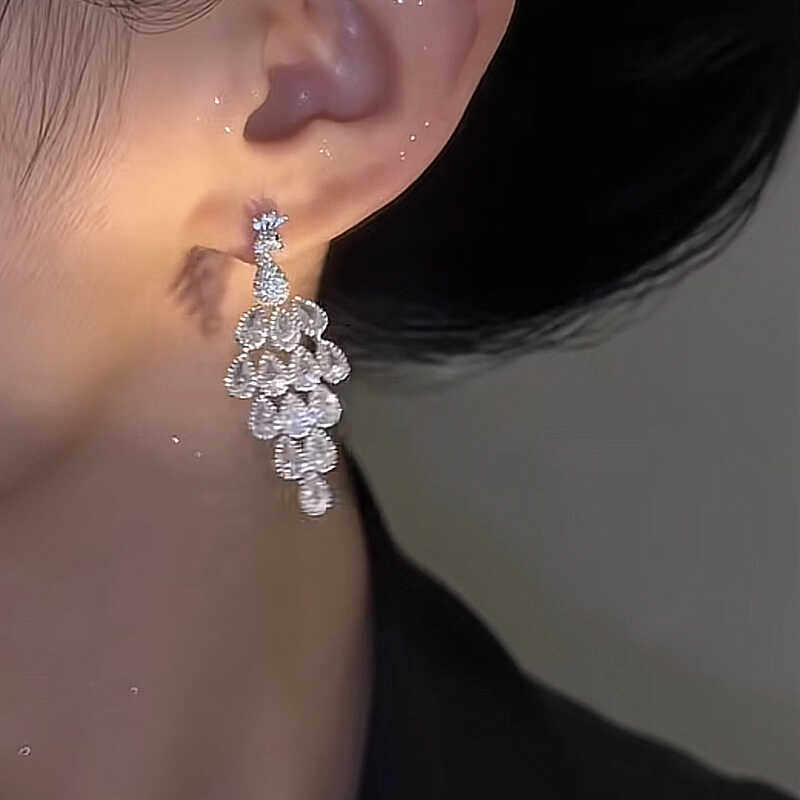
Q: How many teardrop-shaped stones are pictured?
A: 13